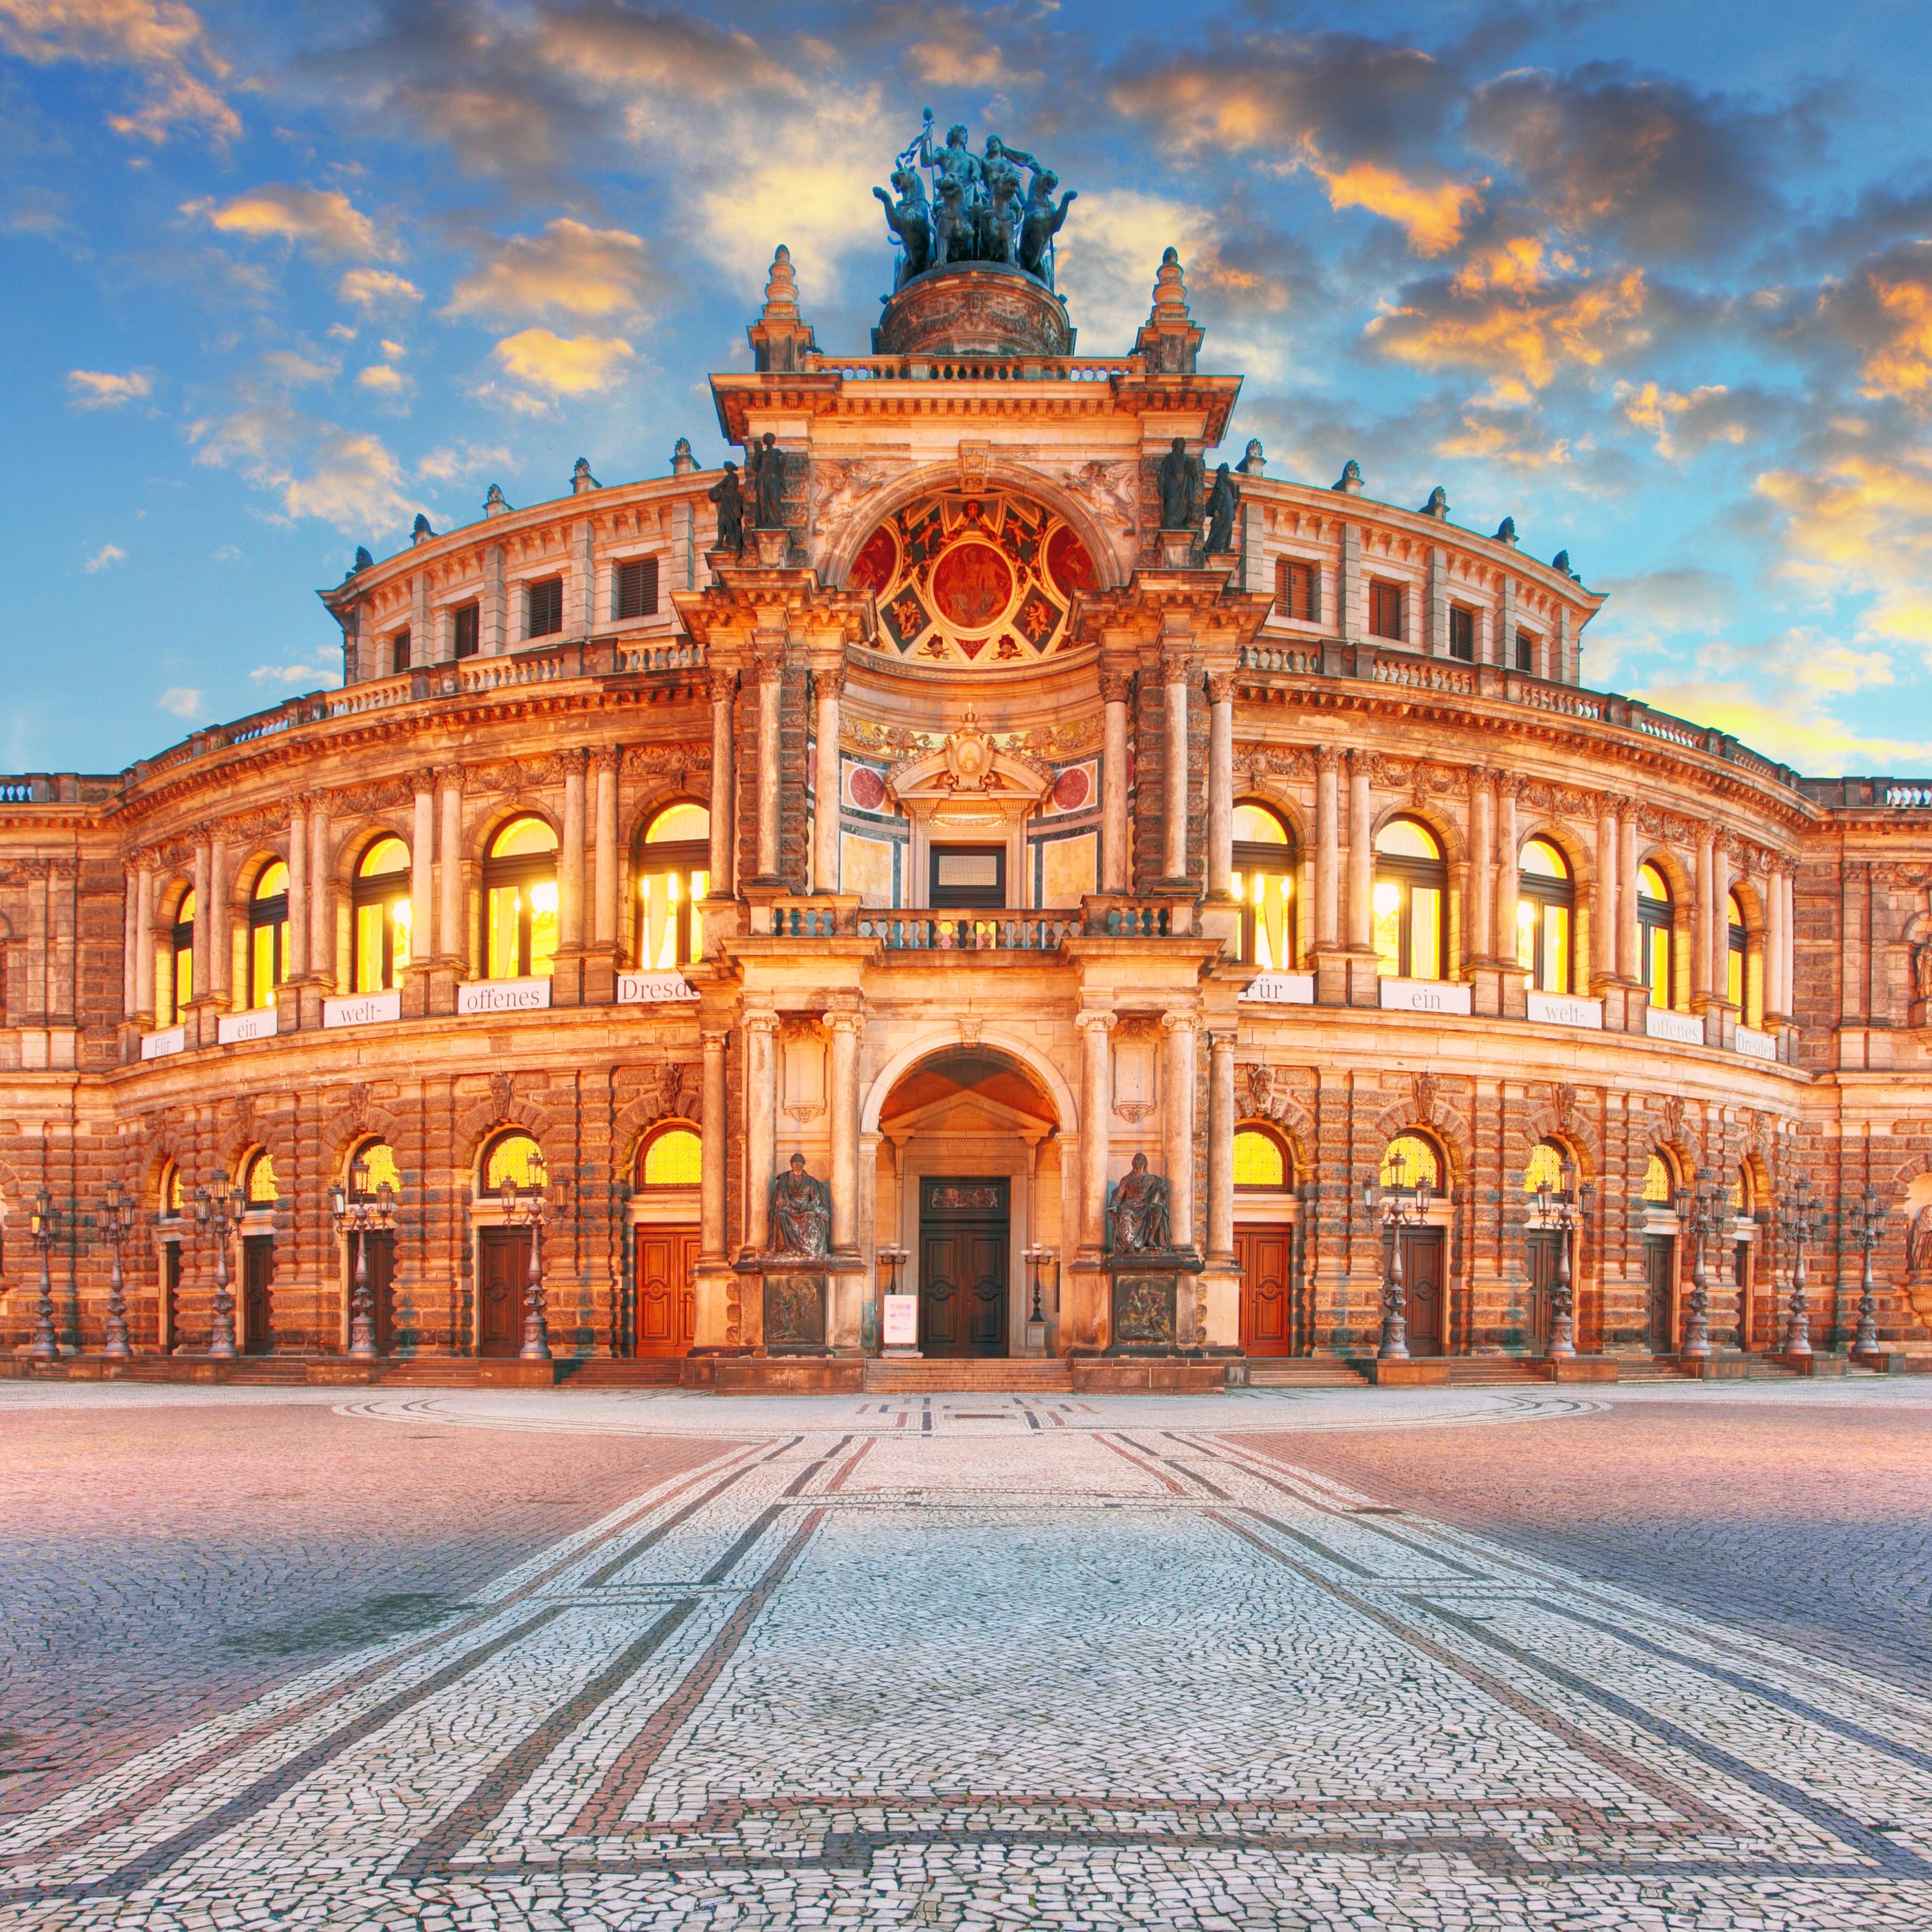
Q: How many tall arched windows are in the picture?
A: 10